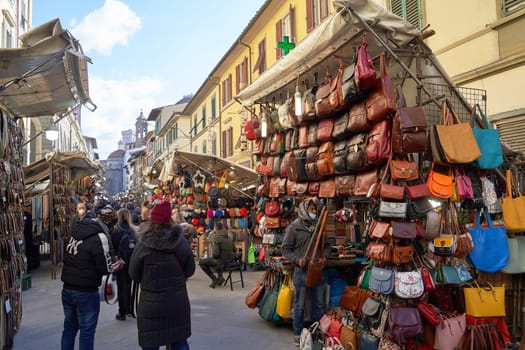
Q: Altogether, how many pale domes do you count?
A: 1